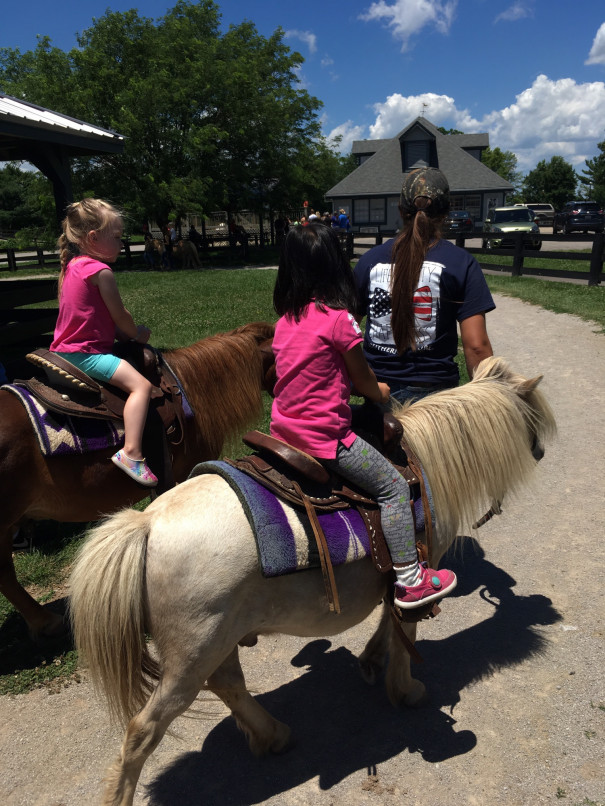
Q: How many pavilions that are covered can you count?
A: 1